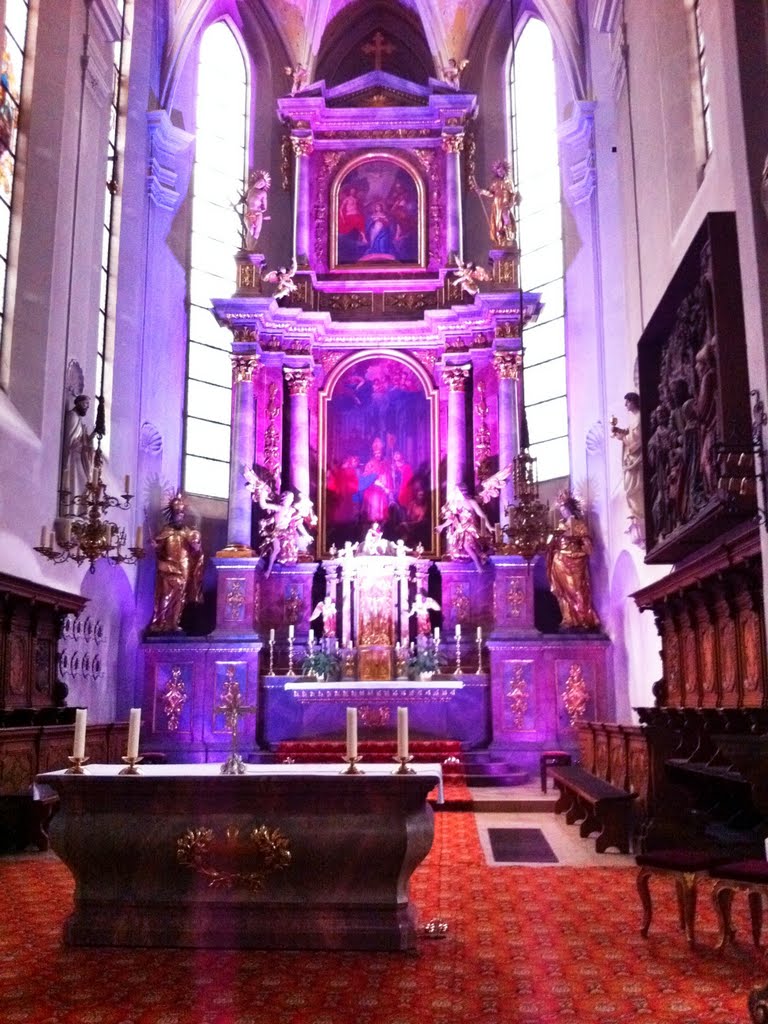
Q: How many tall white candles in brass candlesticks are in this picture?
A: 4